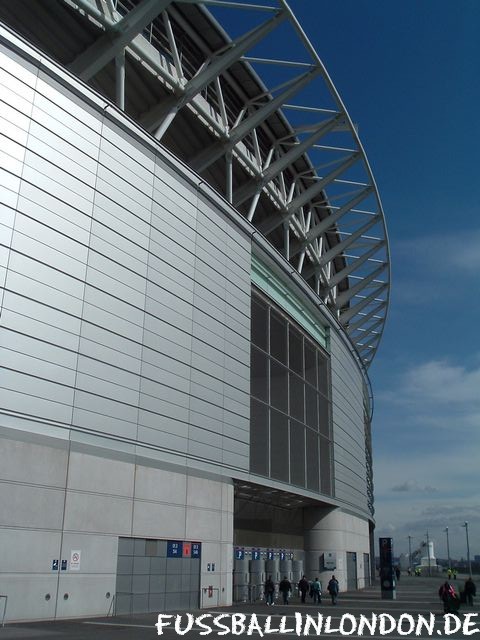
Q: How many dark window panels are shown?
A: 15